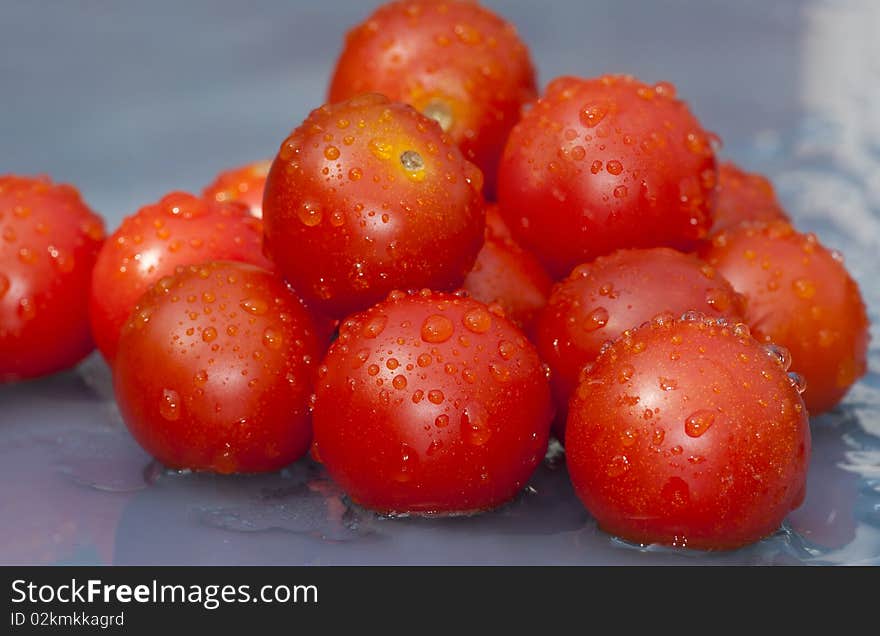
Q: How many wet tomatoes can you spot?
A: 13